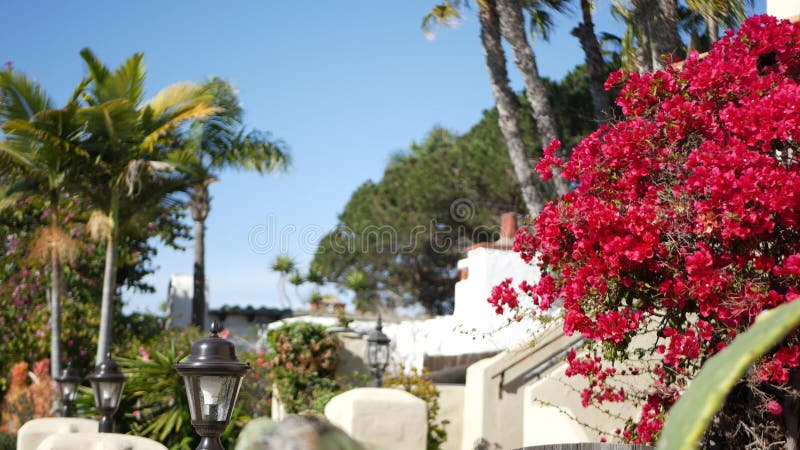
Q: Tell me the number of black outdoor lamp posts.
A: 4